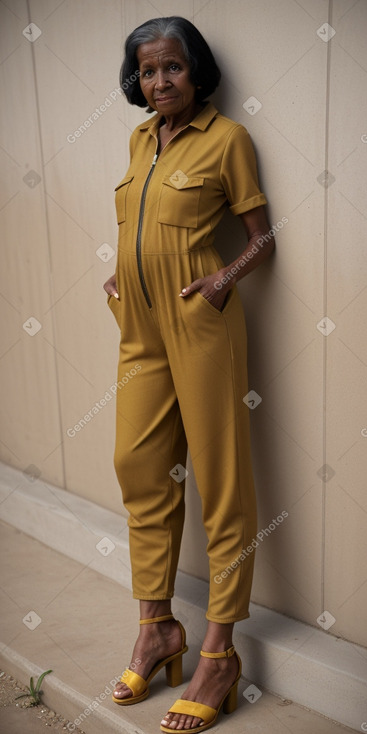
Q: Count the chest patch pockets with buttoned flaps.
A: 2